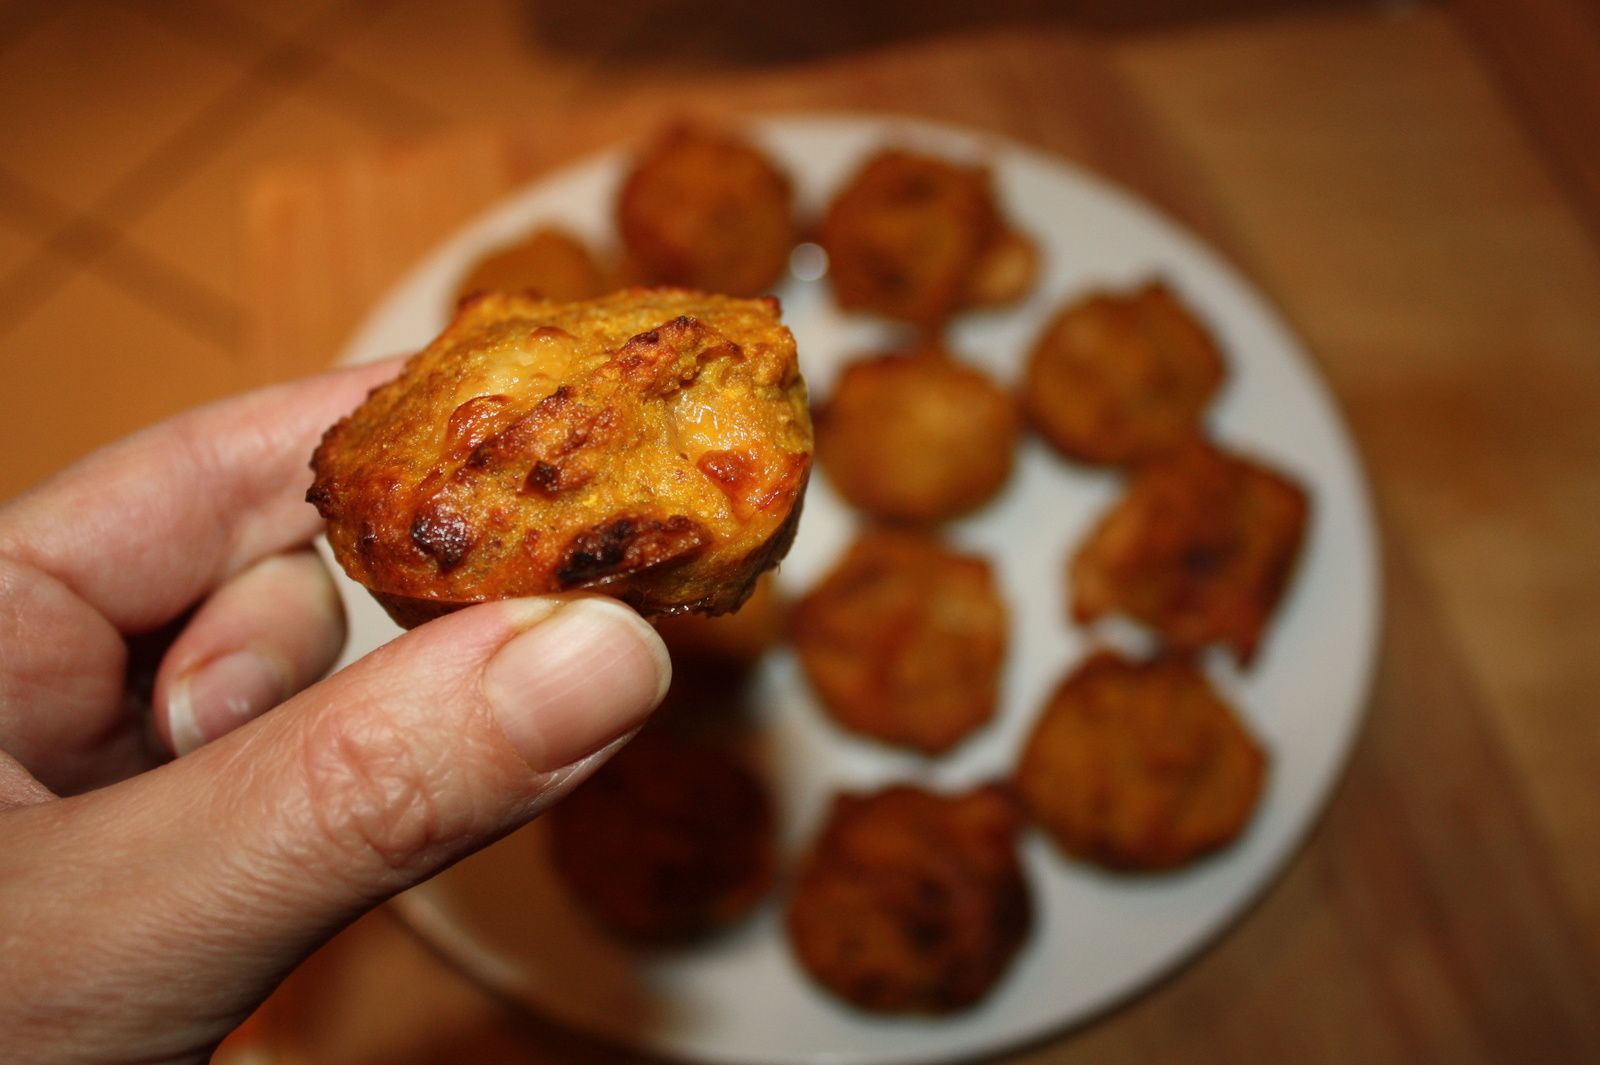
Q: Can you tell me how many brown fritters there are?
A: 12